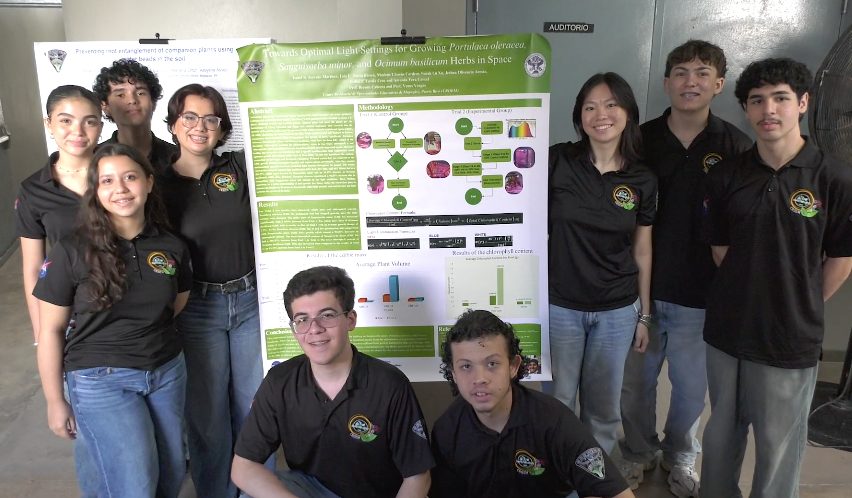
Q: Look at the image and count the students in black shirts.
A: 9